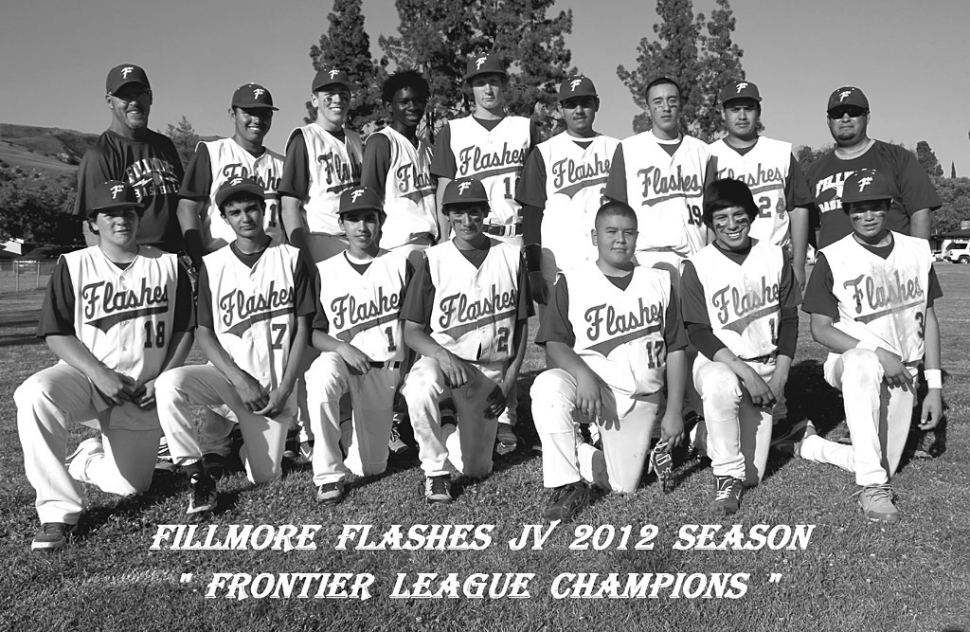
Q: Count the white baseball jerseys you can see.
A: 14